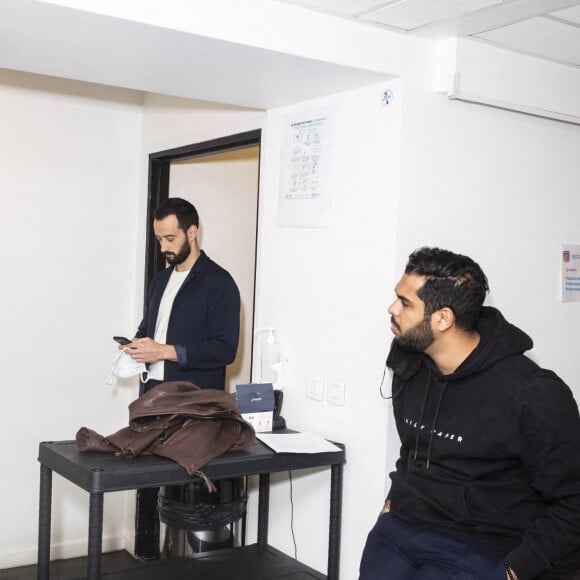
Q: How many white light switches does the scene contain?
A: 2